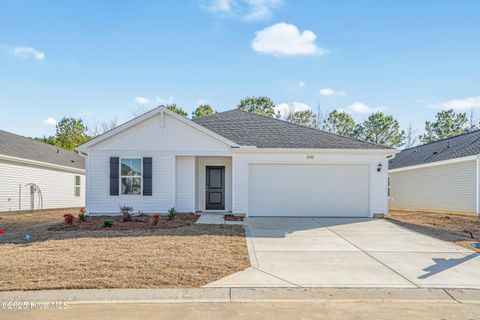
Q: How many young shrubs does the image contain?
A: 6